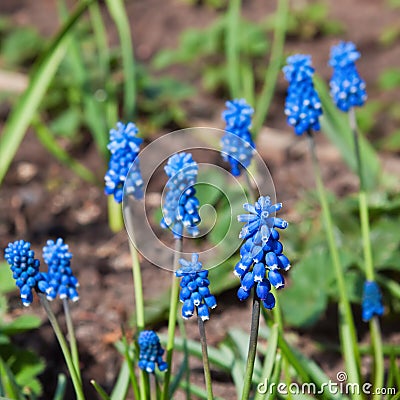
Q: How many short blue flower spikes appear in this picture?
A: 11